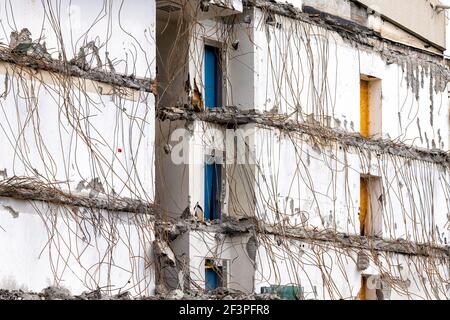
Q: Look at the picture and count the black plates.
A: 0